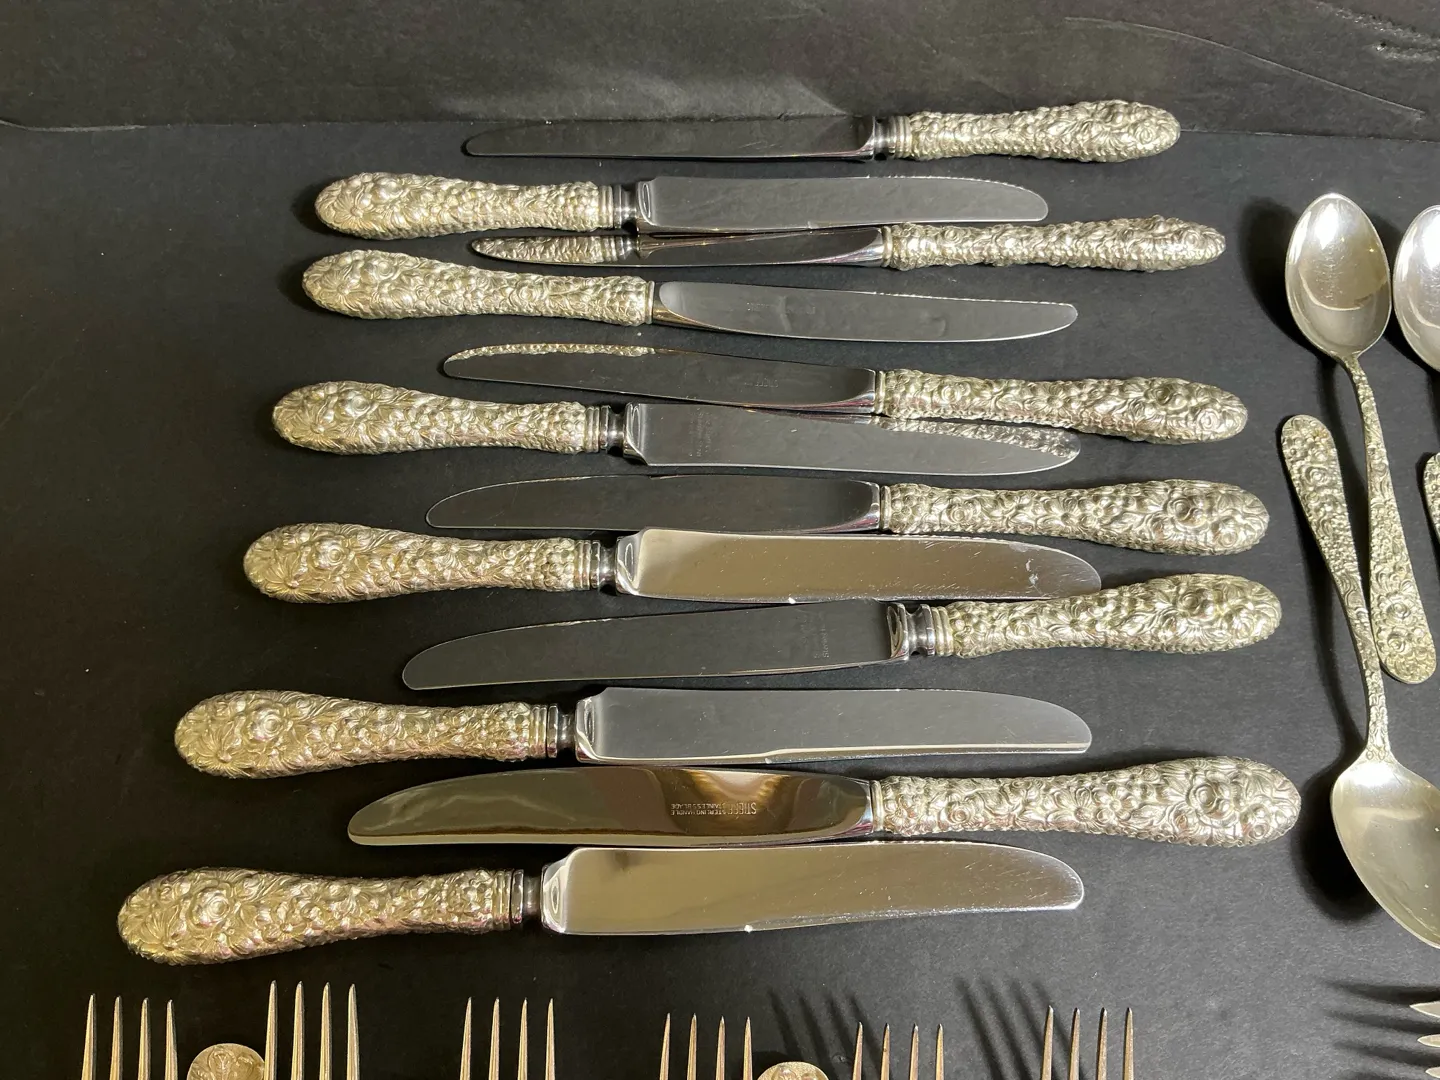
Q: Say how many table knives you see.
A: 12